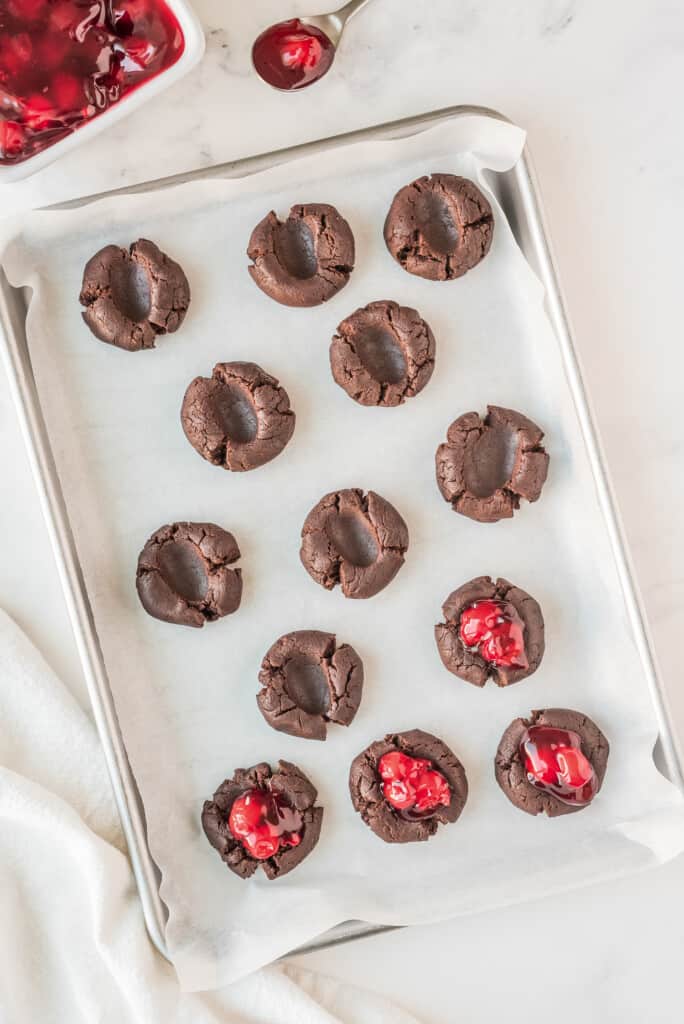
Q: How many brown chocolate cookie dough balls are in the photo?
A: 13